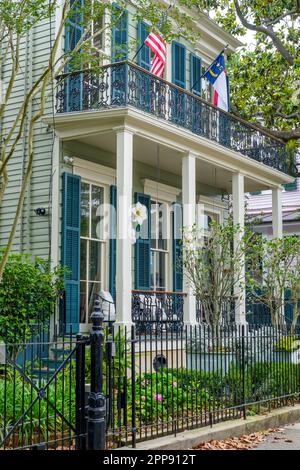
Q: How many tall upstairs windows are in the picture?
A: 3